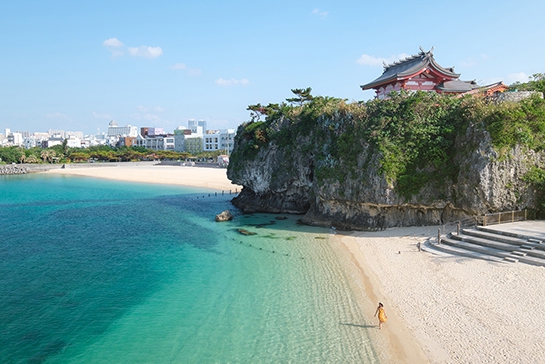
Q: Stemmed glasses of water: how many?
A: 0